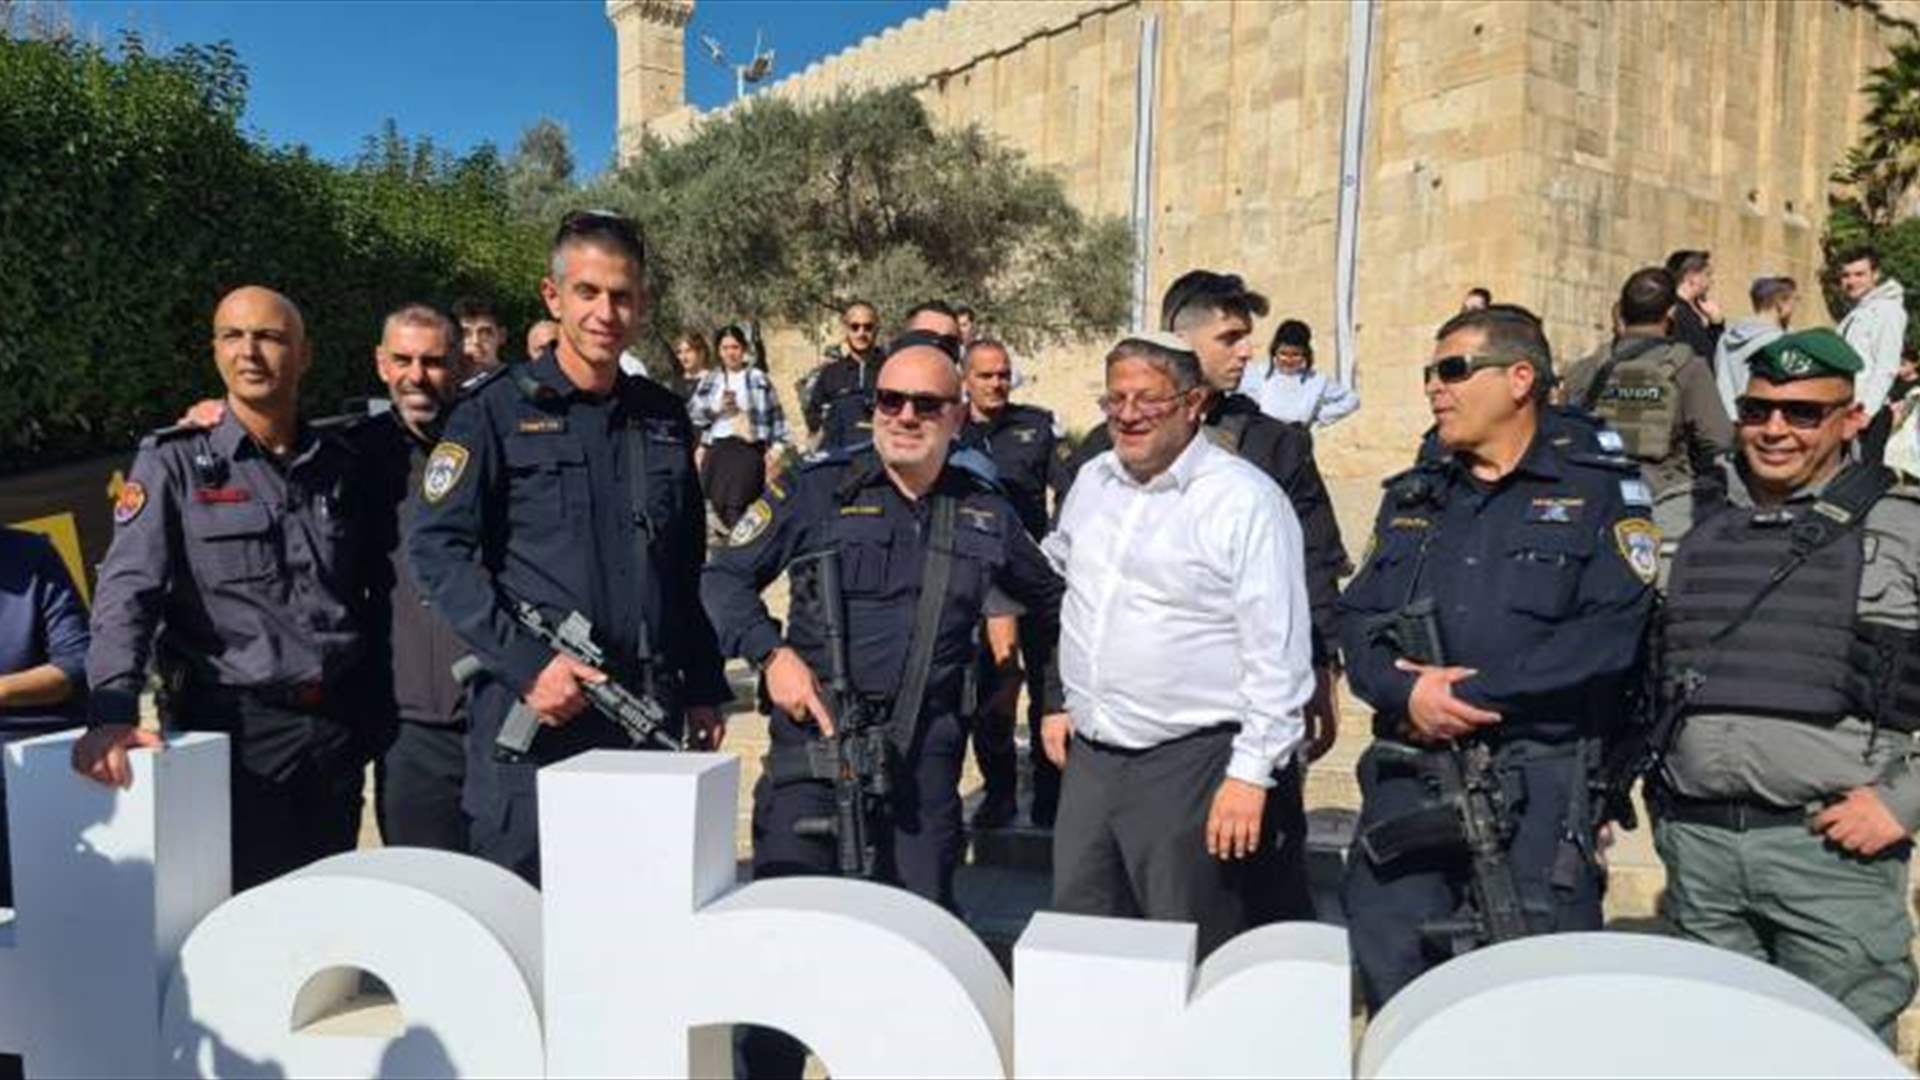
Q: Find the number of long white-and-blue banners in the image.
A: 2